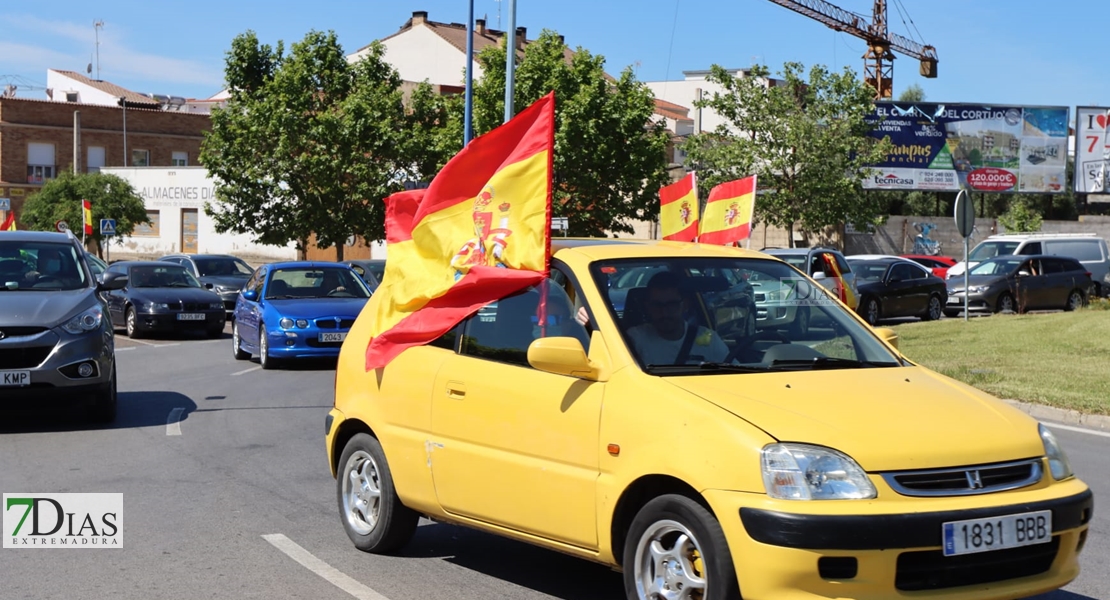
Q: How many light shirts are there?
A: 1